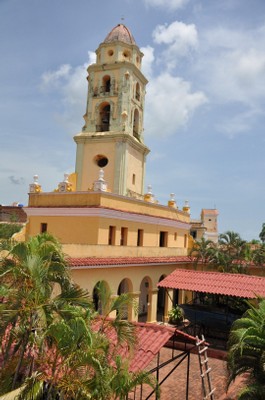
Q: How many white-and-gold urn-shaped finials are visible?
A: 6